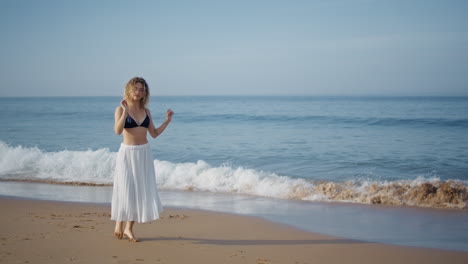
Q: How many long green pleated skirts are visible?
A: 0